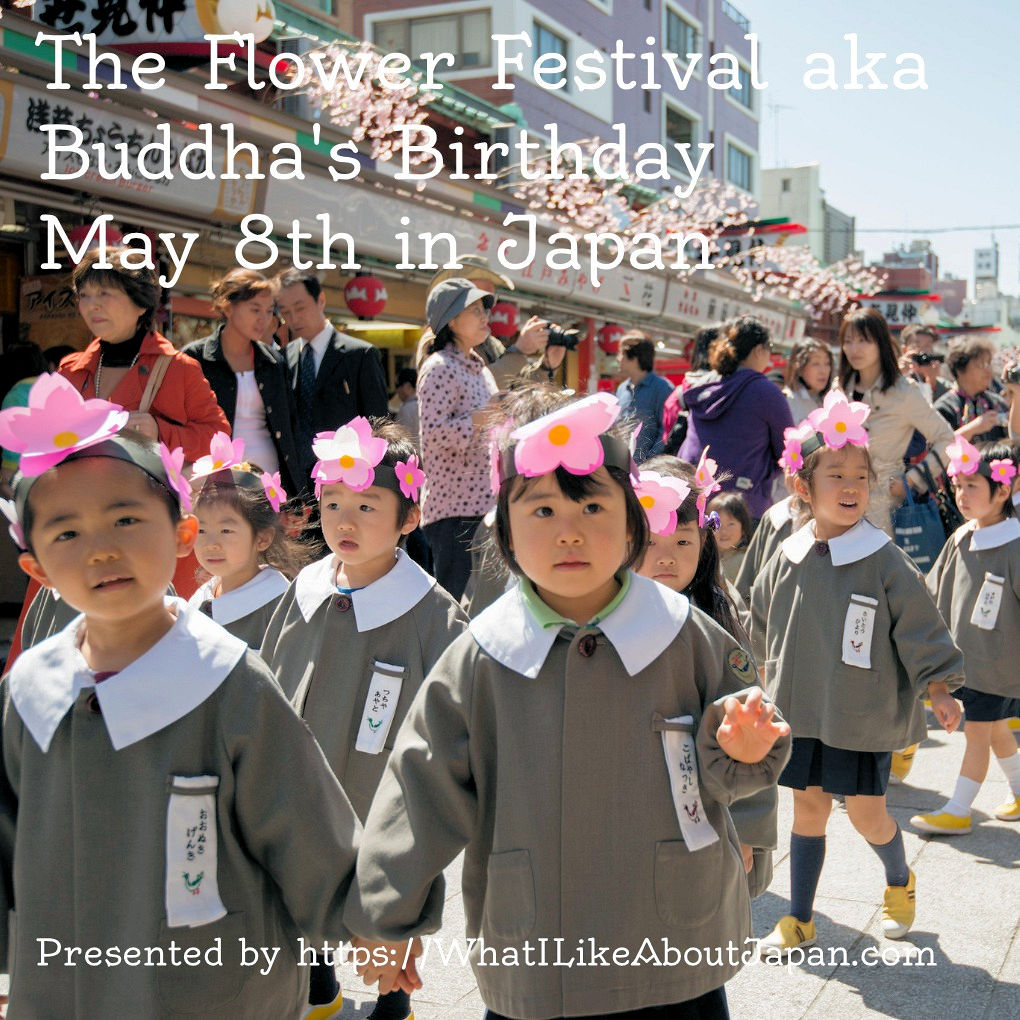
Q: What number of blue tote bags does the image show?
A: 1